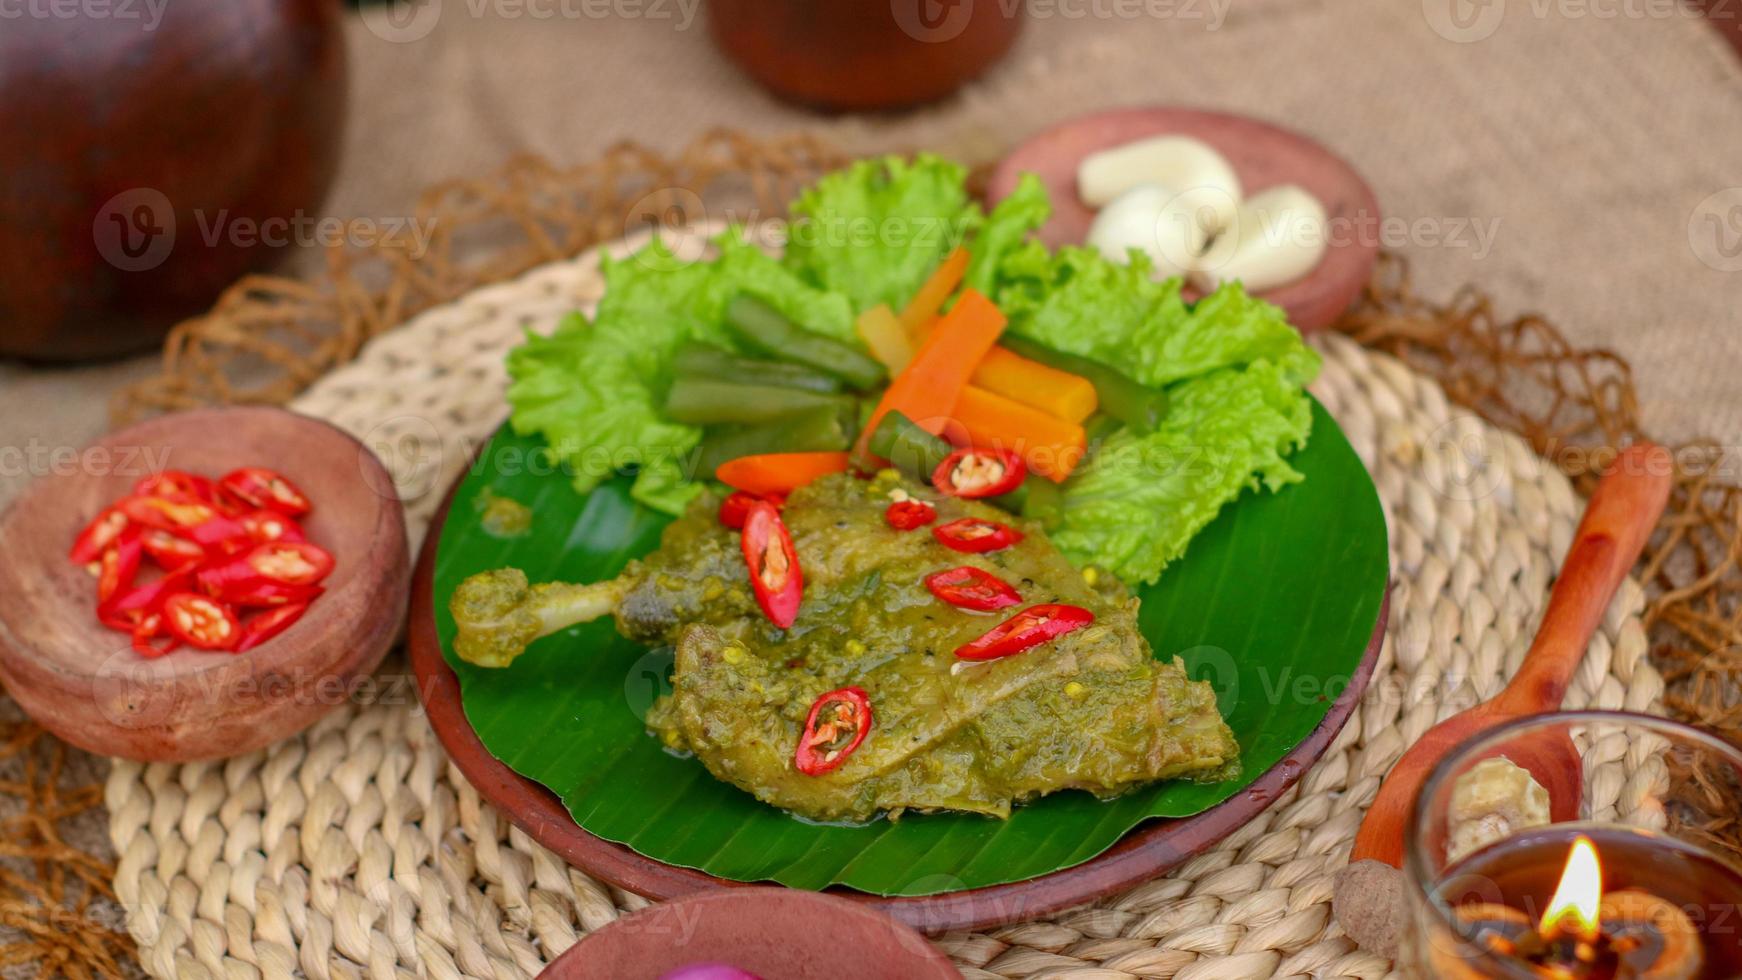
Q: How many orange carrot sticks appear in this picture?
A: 6